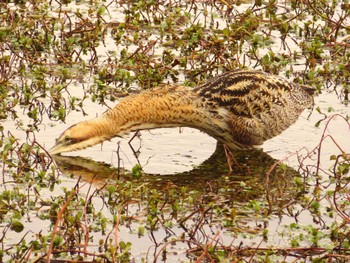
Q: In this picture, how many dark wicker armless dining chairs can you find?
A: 0